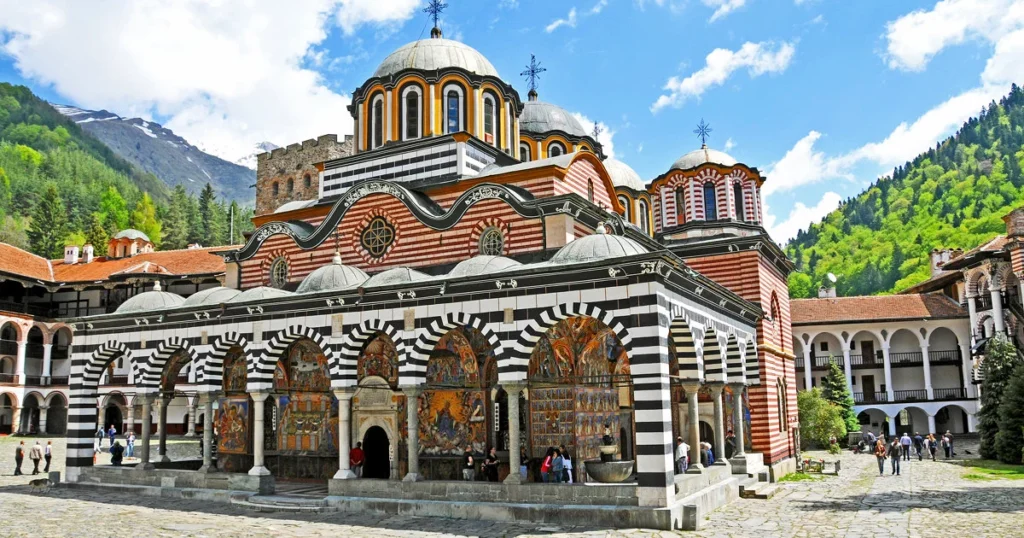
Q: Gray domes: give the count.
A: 12